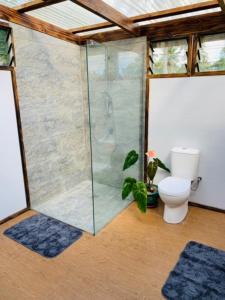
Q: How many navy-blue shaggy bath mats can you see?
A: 2